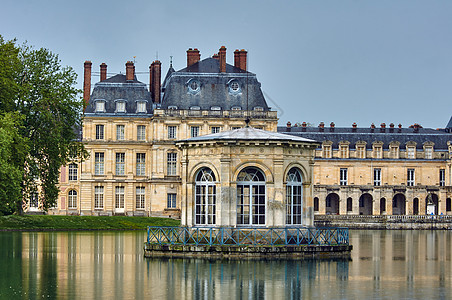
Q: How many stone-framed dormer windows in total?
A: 7